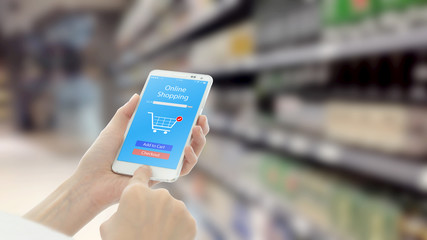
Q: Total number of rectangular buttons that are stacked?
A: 2